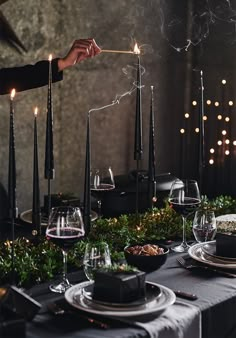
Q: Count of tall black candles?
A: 7